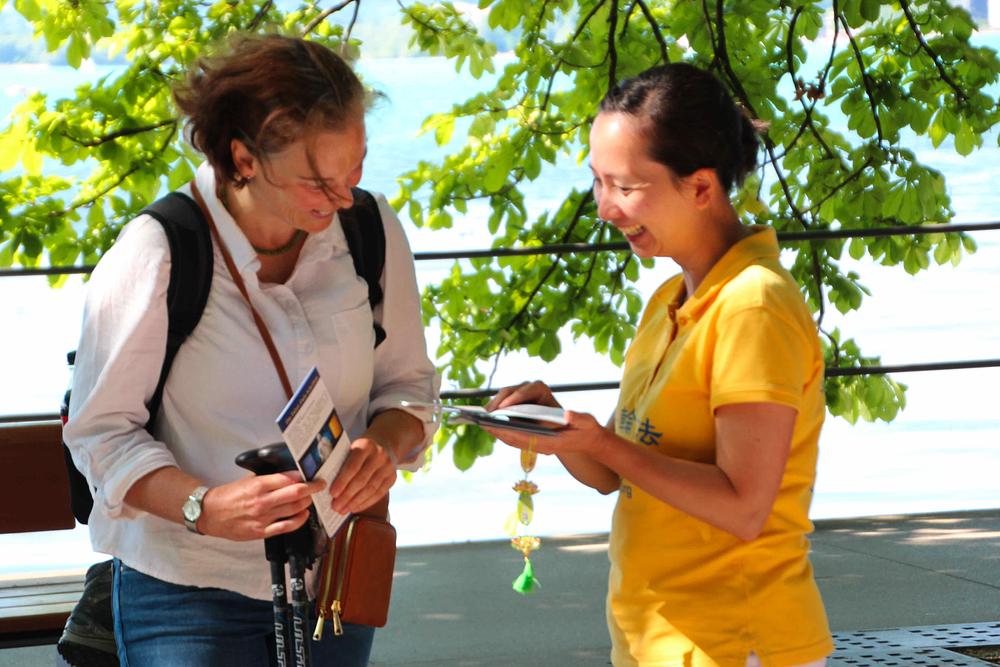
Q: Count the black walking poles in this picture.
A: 2